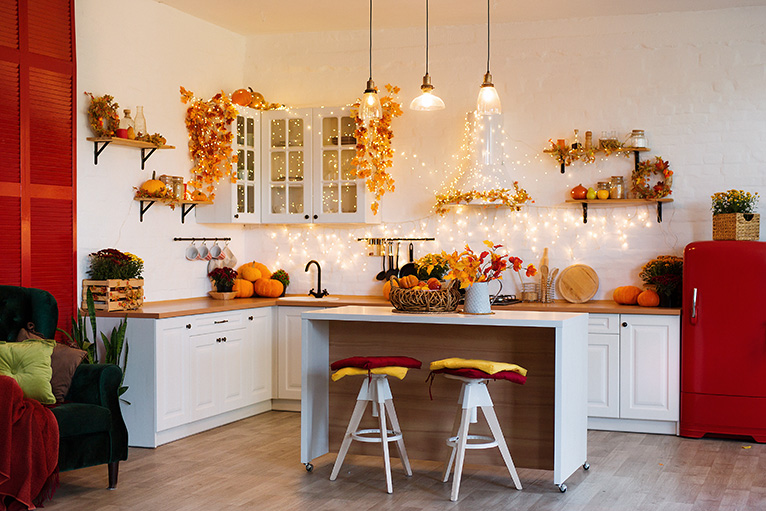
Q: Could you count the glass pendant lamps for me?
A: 3